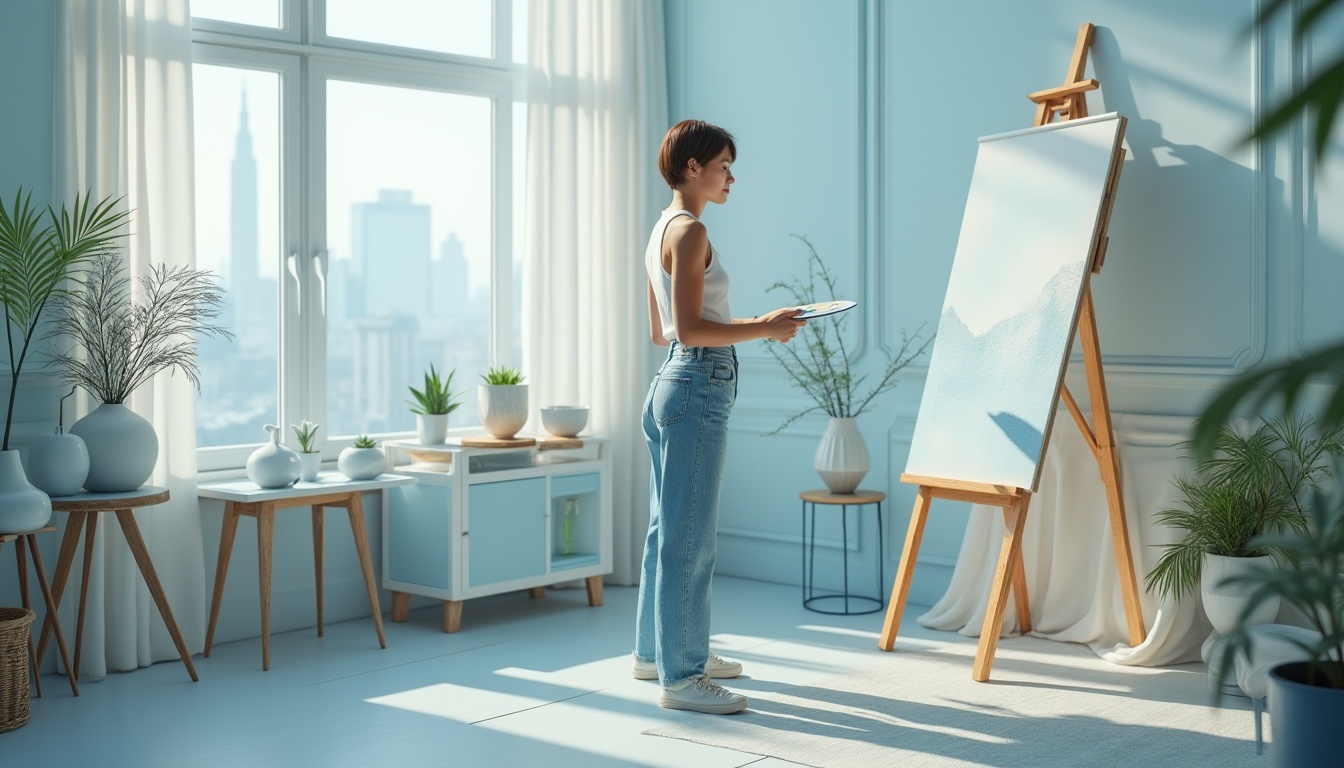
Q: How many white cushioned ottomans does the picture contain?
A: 1